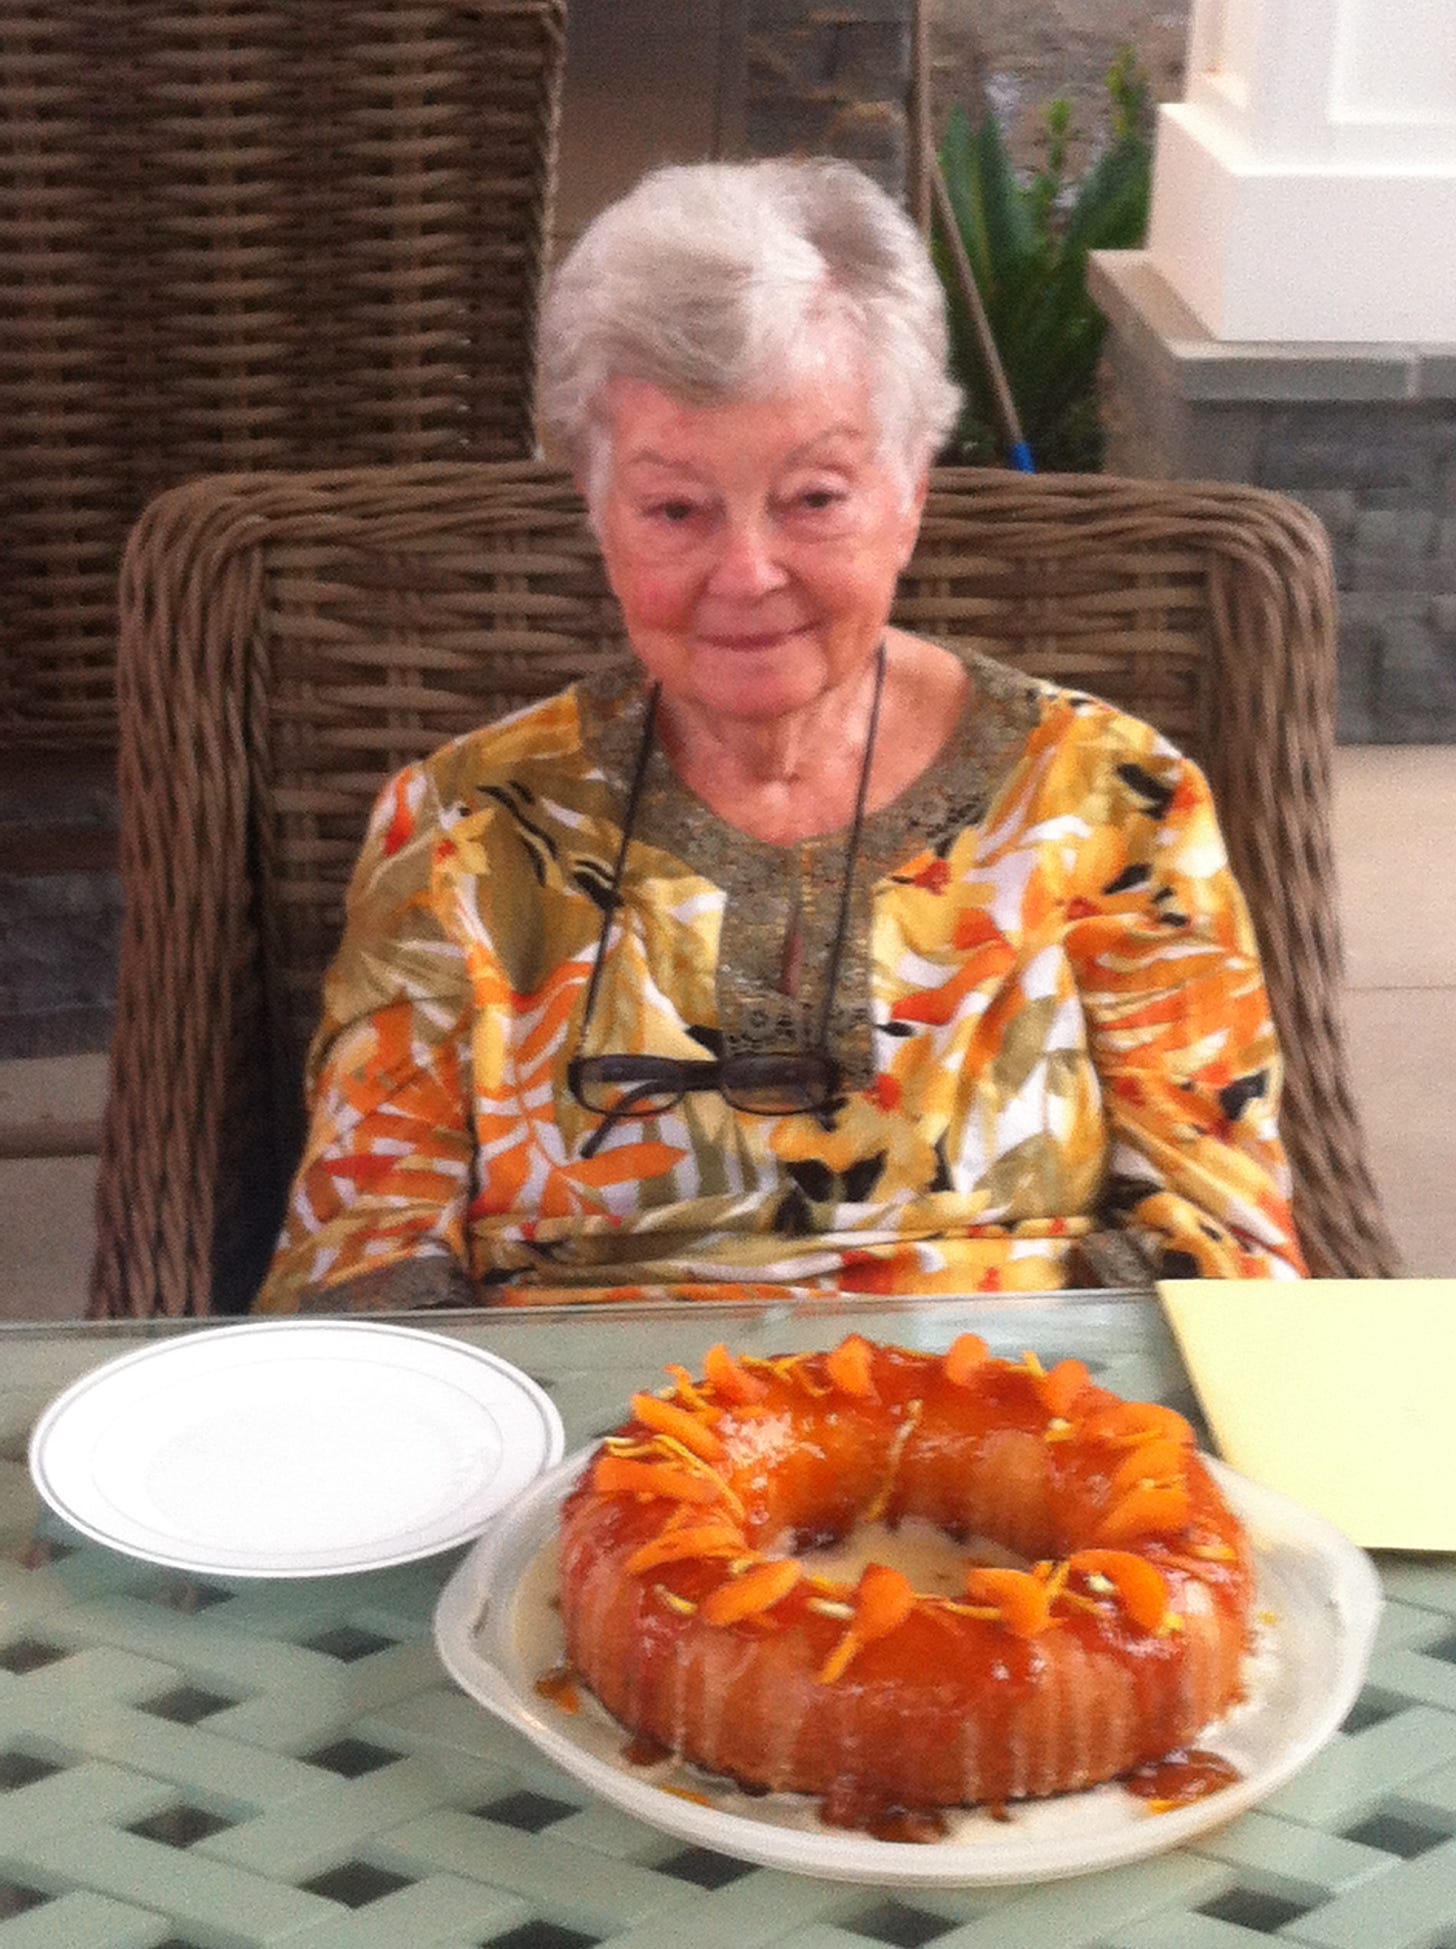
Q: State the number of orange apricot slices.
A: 14